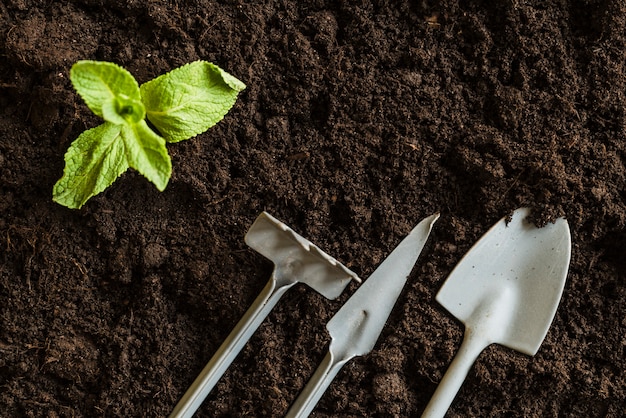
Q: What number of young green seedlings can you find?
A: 1